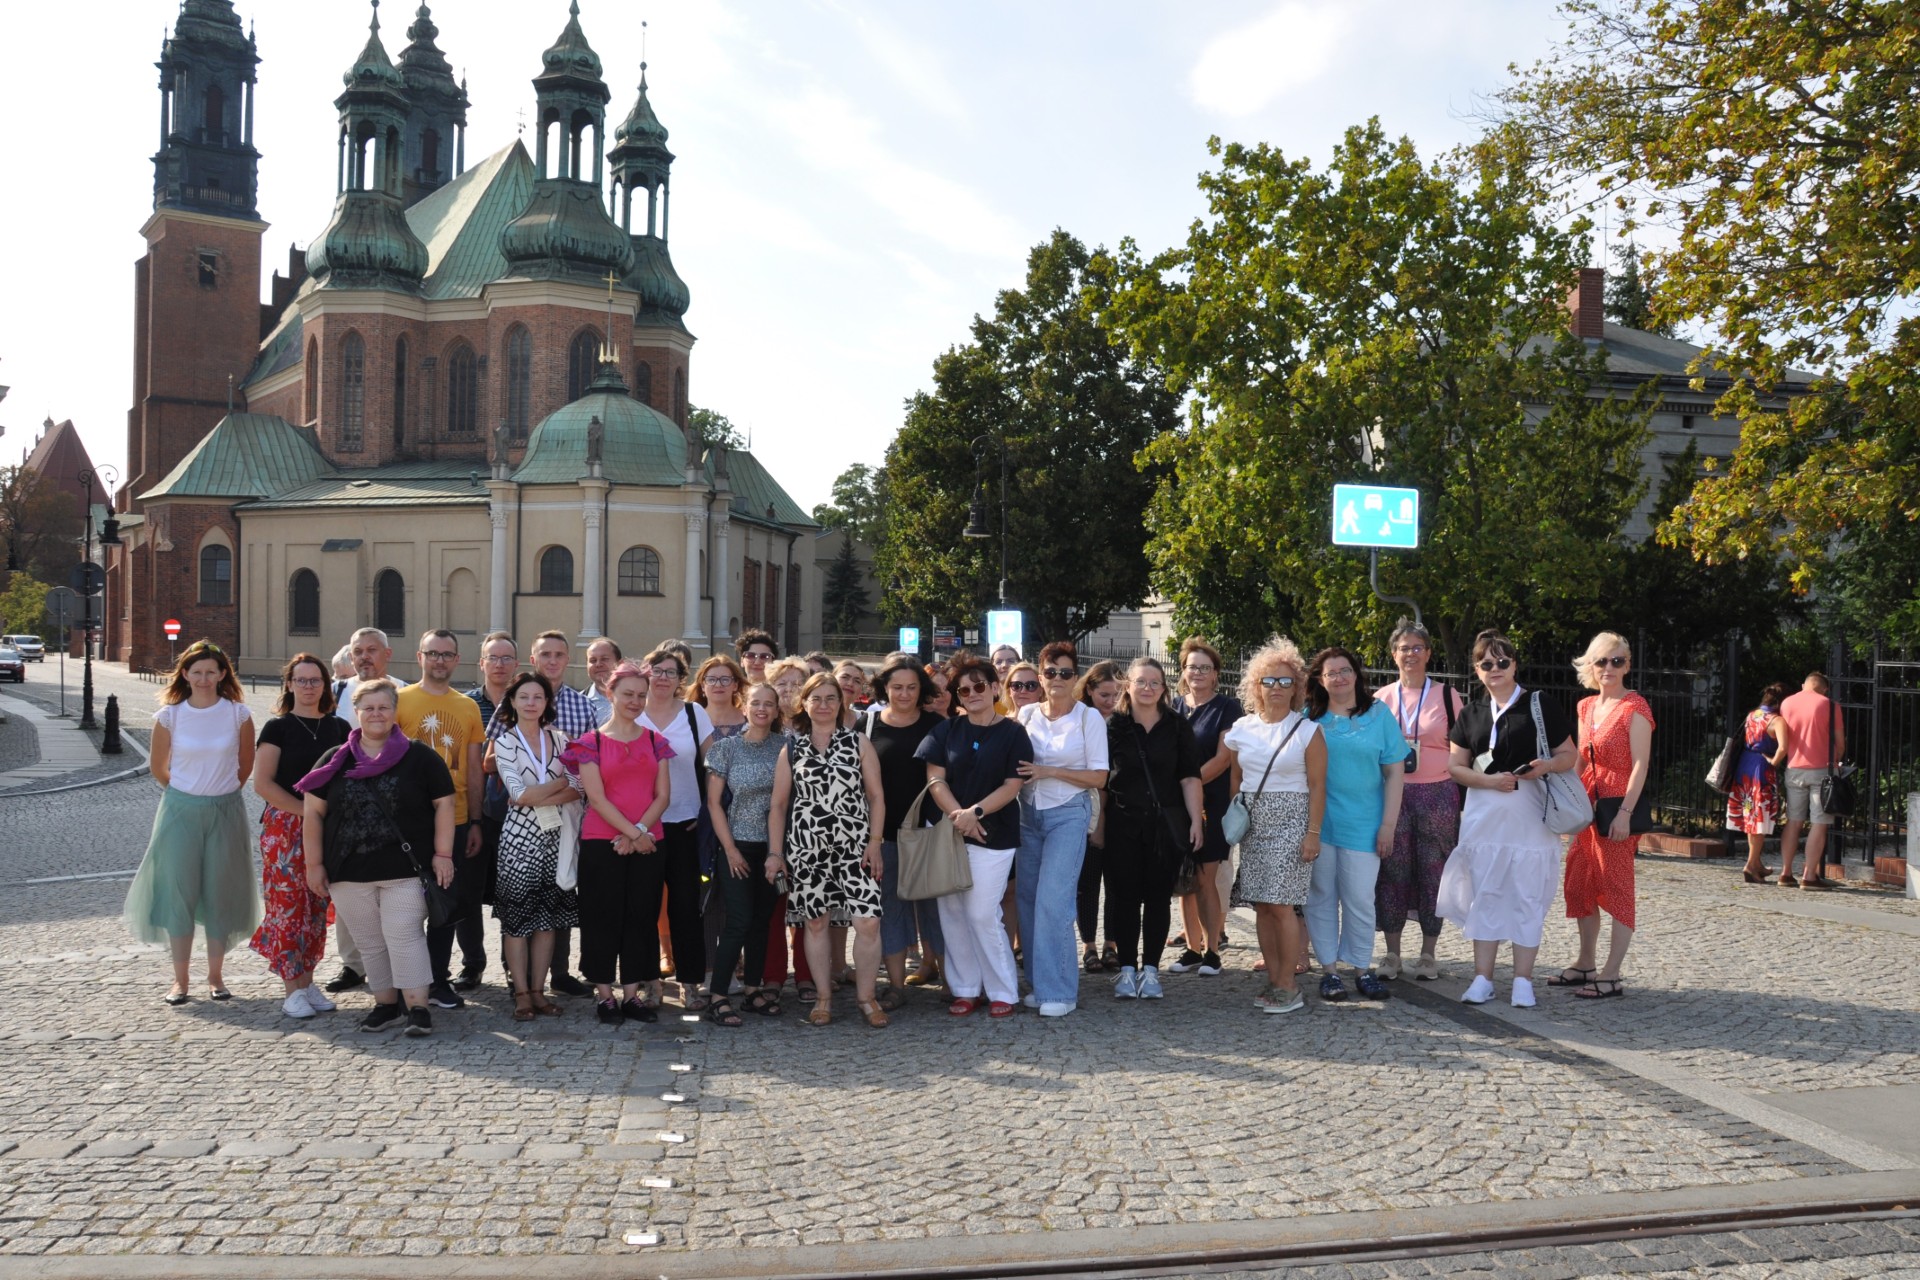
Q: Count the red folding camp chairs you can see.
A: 0